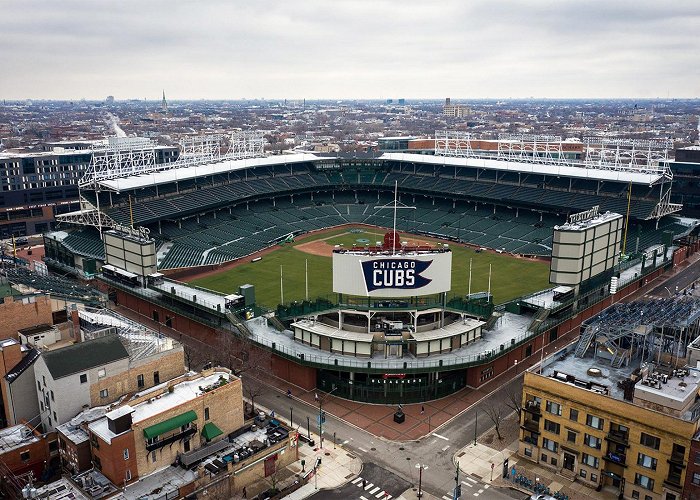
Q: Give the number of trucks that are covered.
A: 0